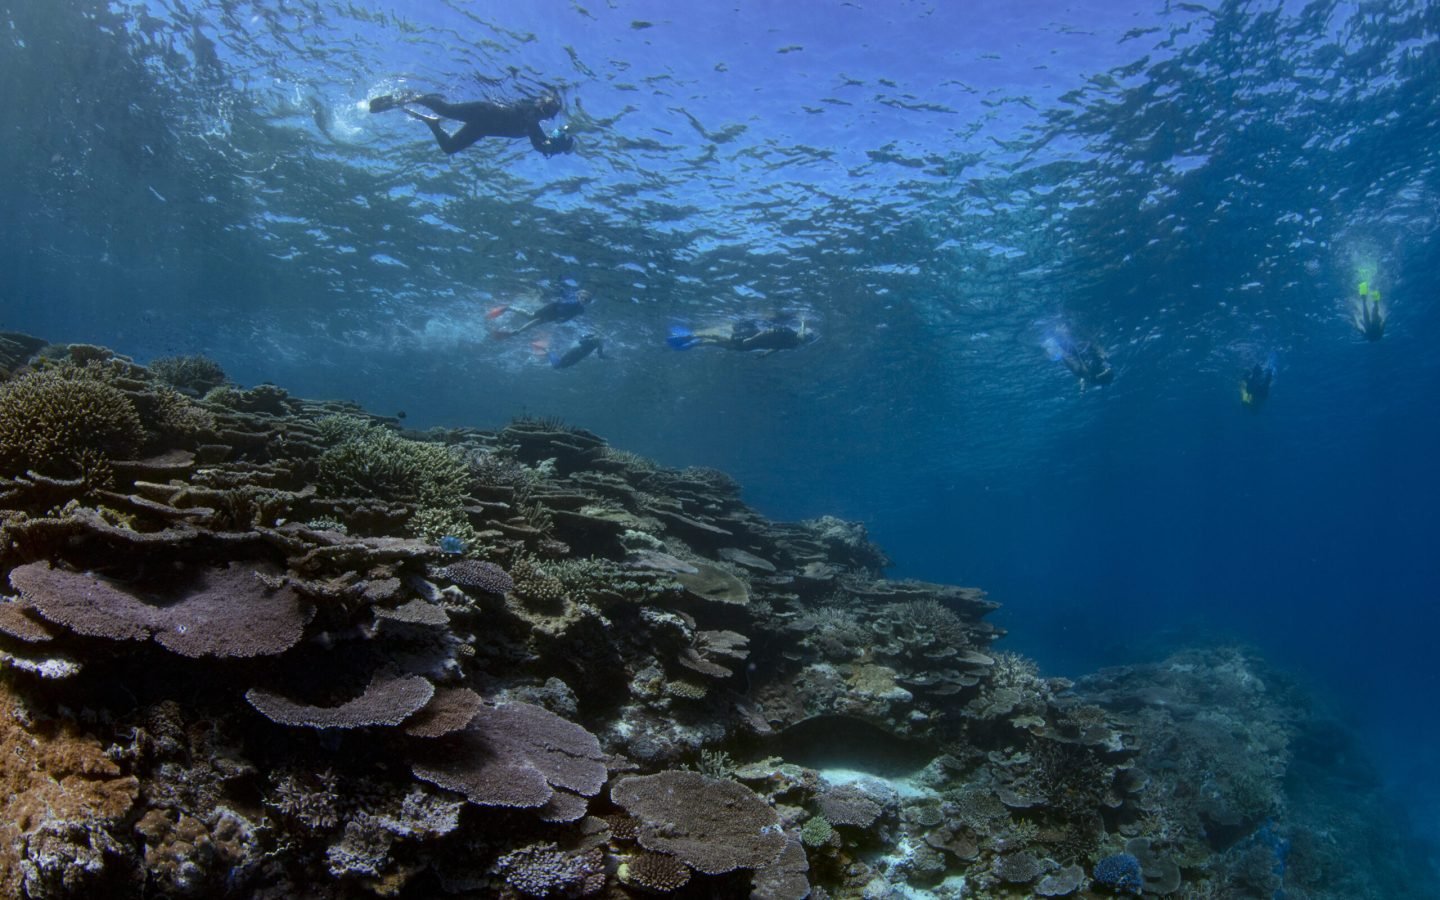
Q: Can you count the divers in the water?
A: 7